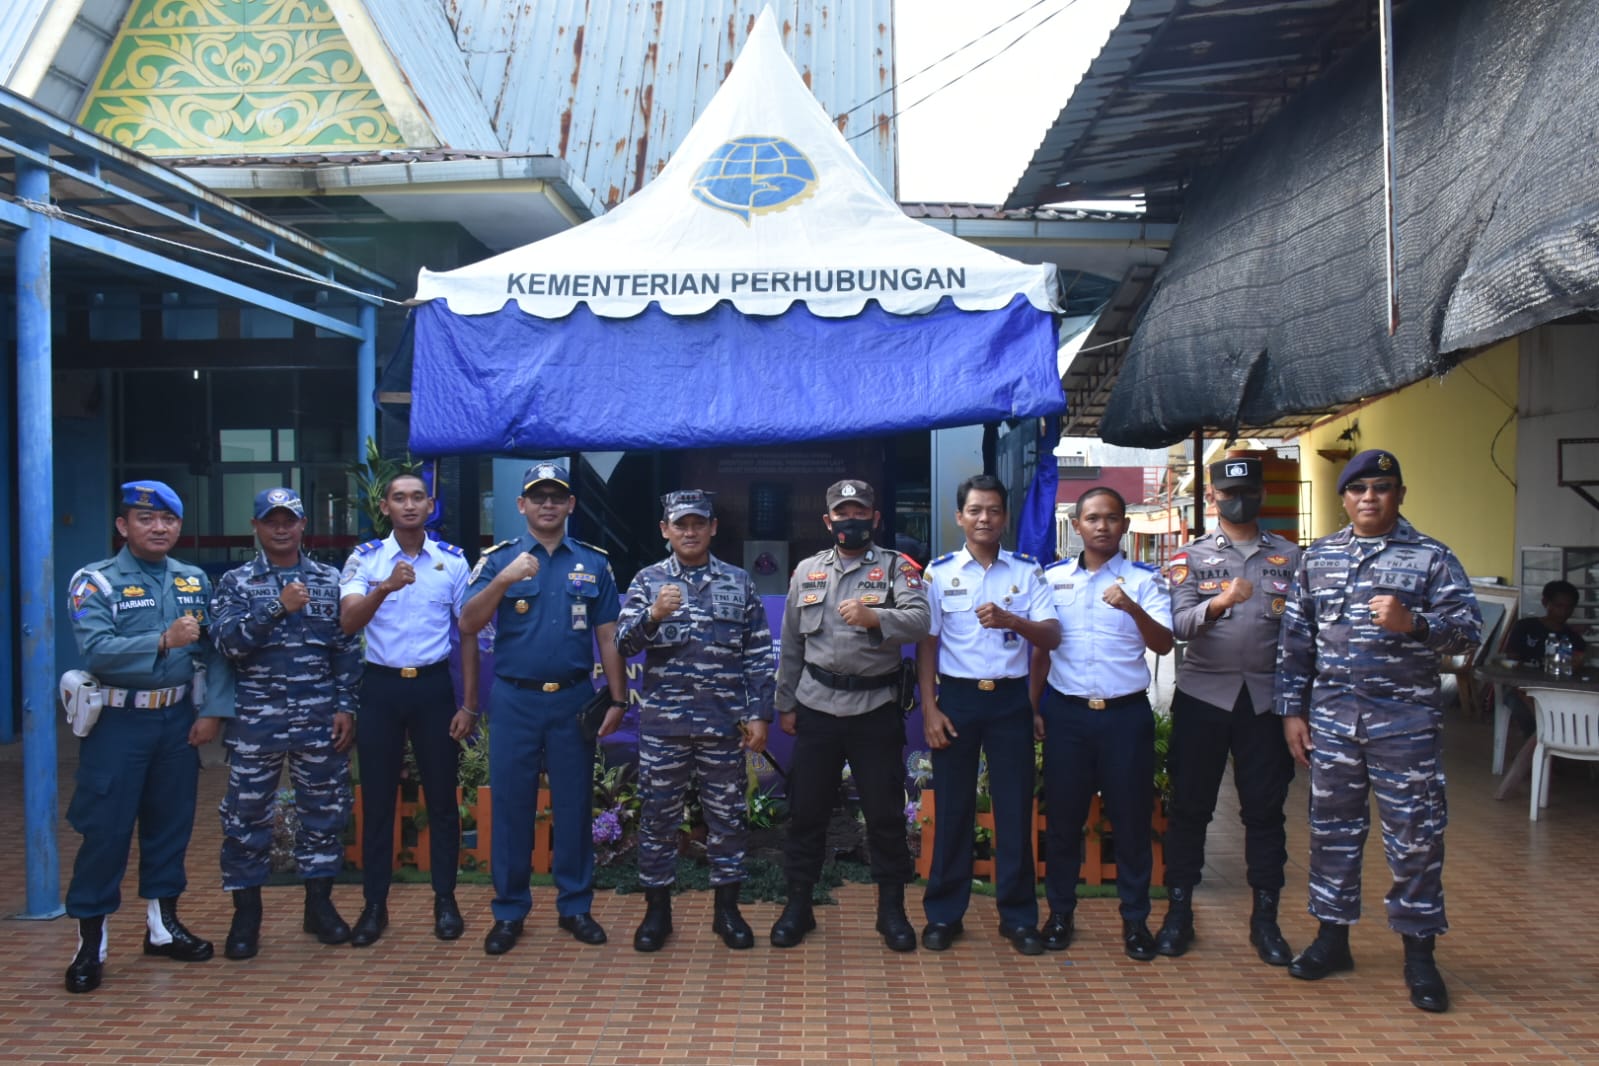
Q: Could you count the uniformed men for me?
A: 10